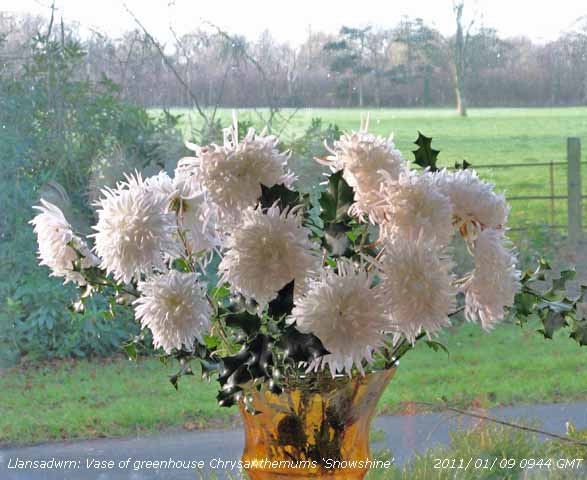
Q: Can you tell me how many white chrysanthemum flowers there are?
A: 12